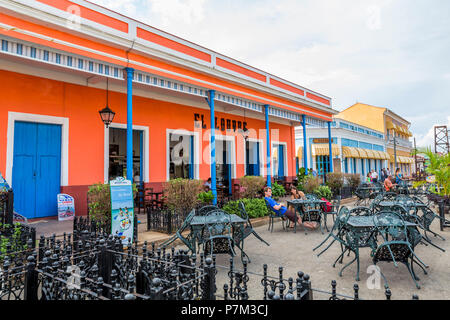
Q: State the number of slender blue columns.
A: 5